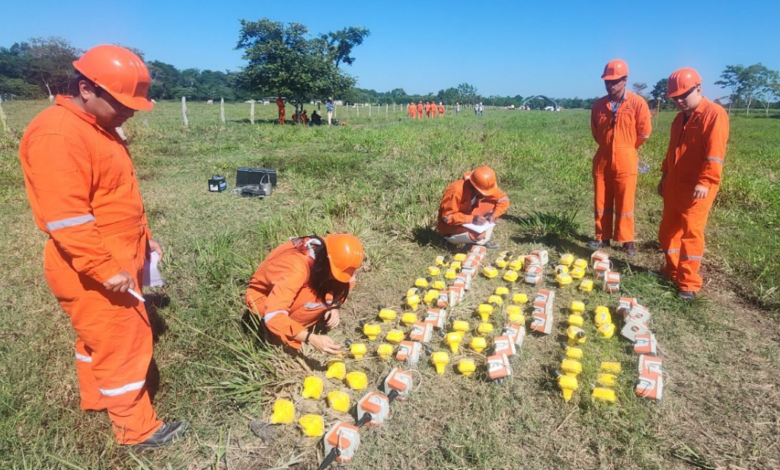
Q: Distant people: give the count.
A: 13